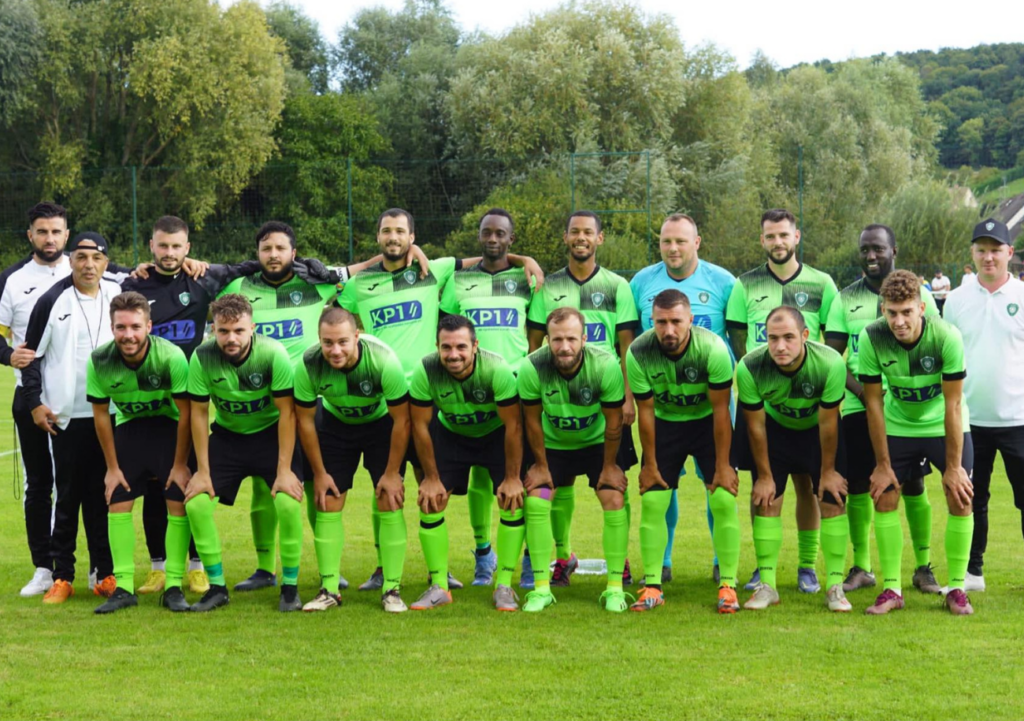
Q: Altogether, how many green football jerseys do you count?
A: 14